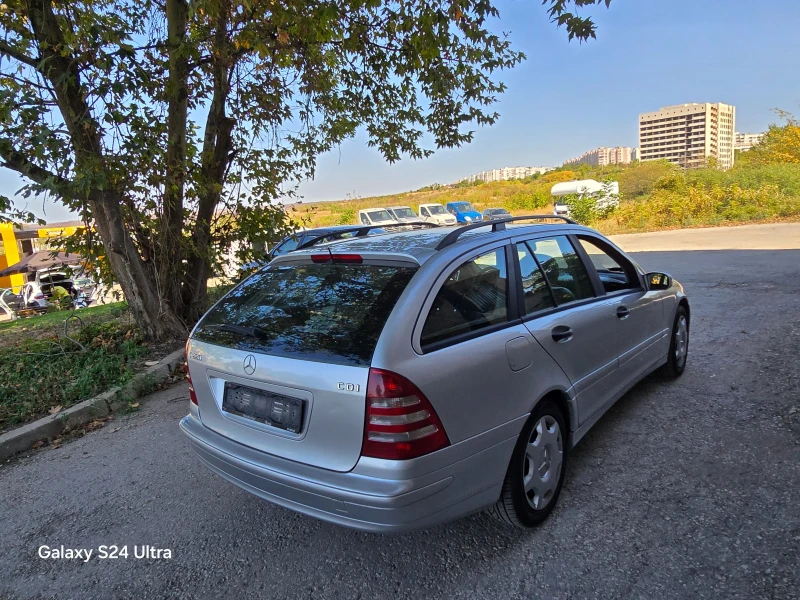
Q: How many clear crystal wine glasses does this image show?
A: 0